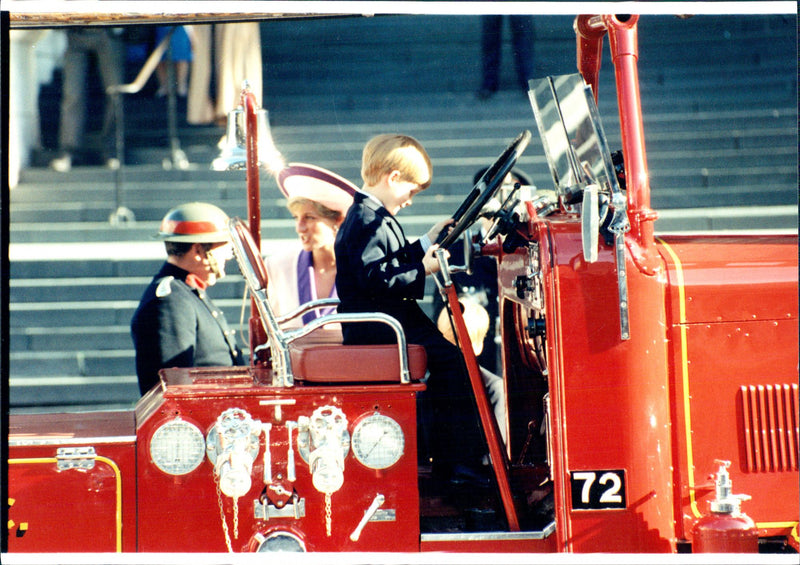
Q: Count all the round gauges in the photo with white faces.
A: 2